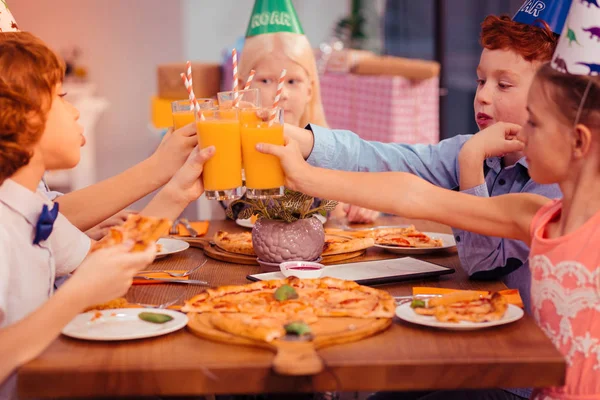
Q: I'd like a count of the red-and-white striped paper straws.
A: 5